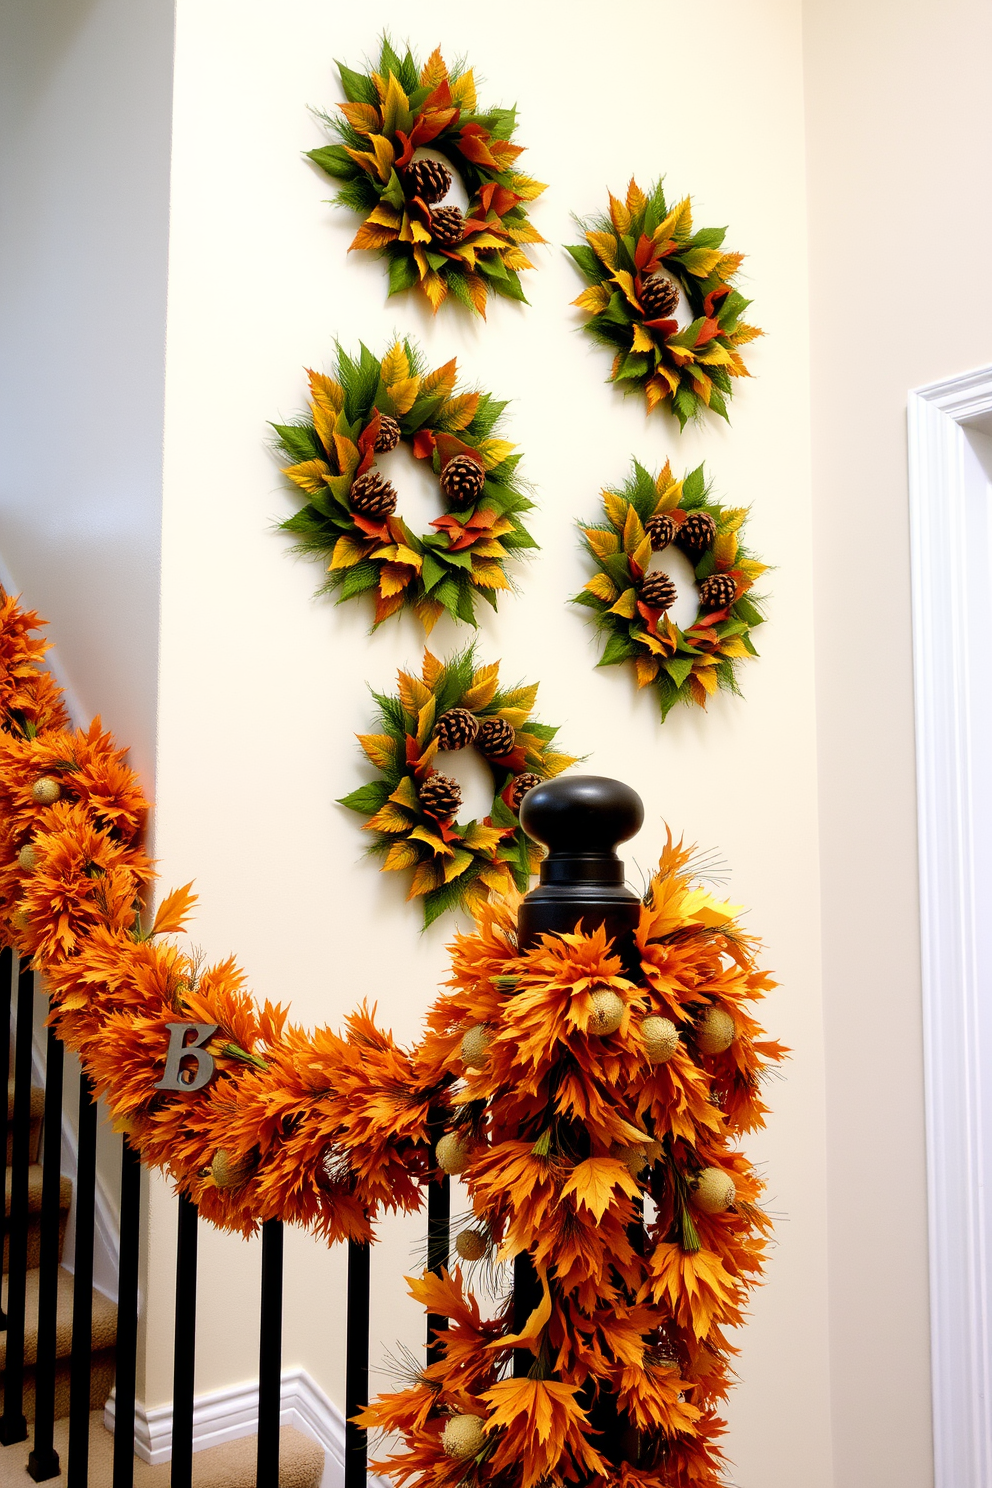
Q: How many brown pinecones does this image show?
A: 14